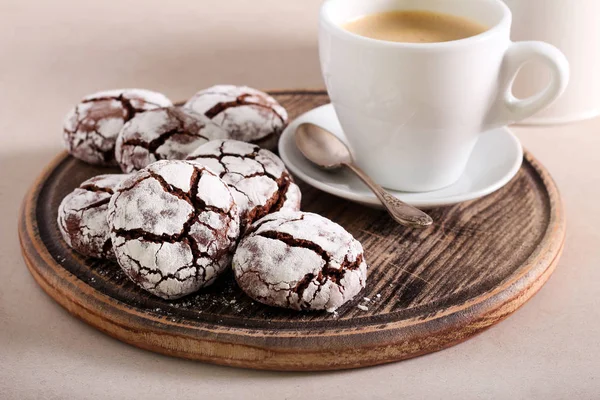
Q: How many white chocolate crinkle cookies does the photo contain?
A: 7